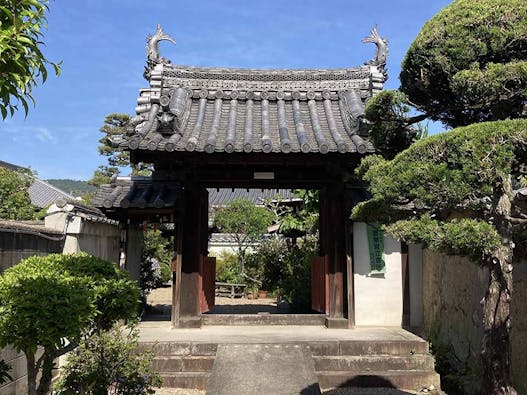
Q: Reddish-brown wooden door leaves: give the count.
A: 2